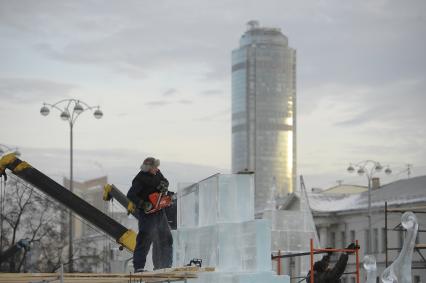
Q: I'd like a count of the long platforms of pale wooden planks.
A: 1